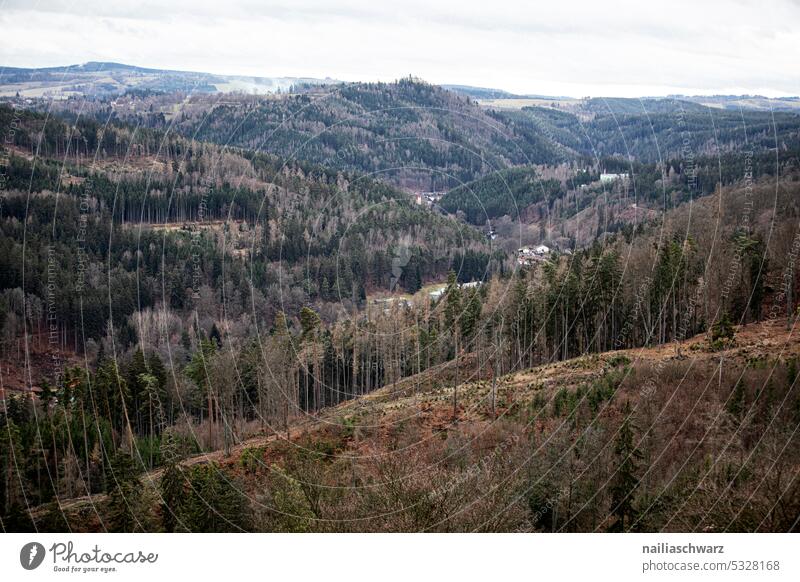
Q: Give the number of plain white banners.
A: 0